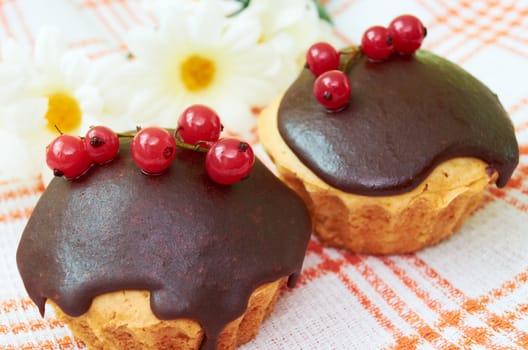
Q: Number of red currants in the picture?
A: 9